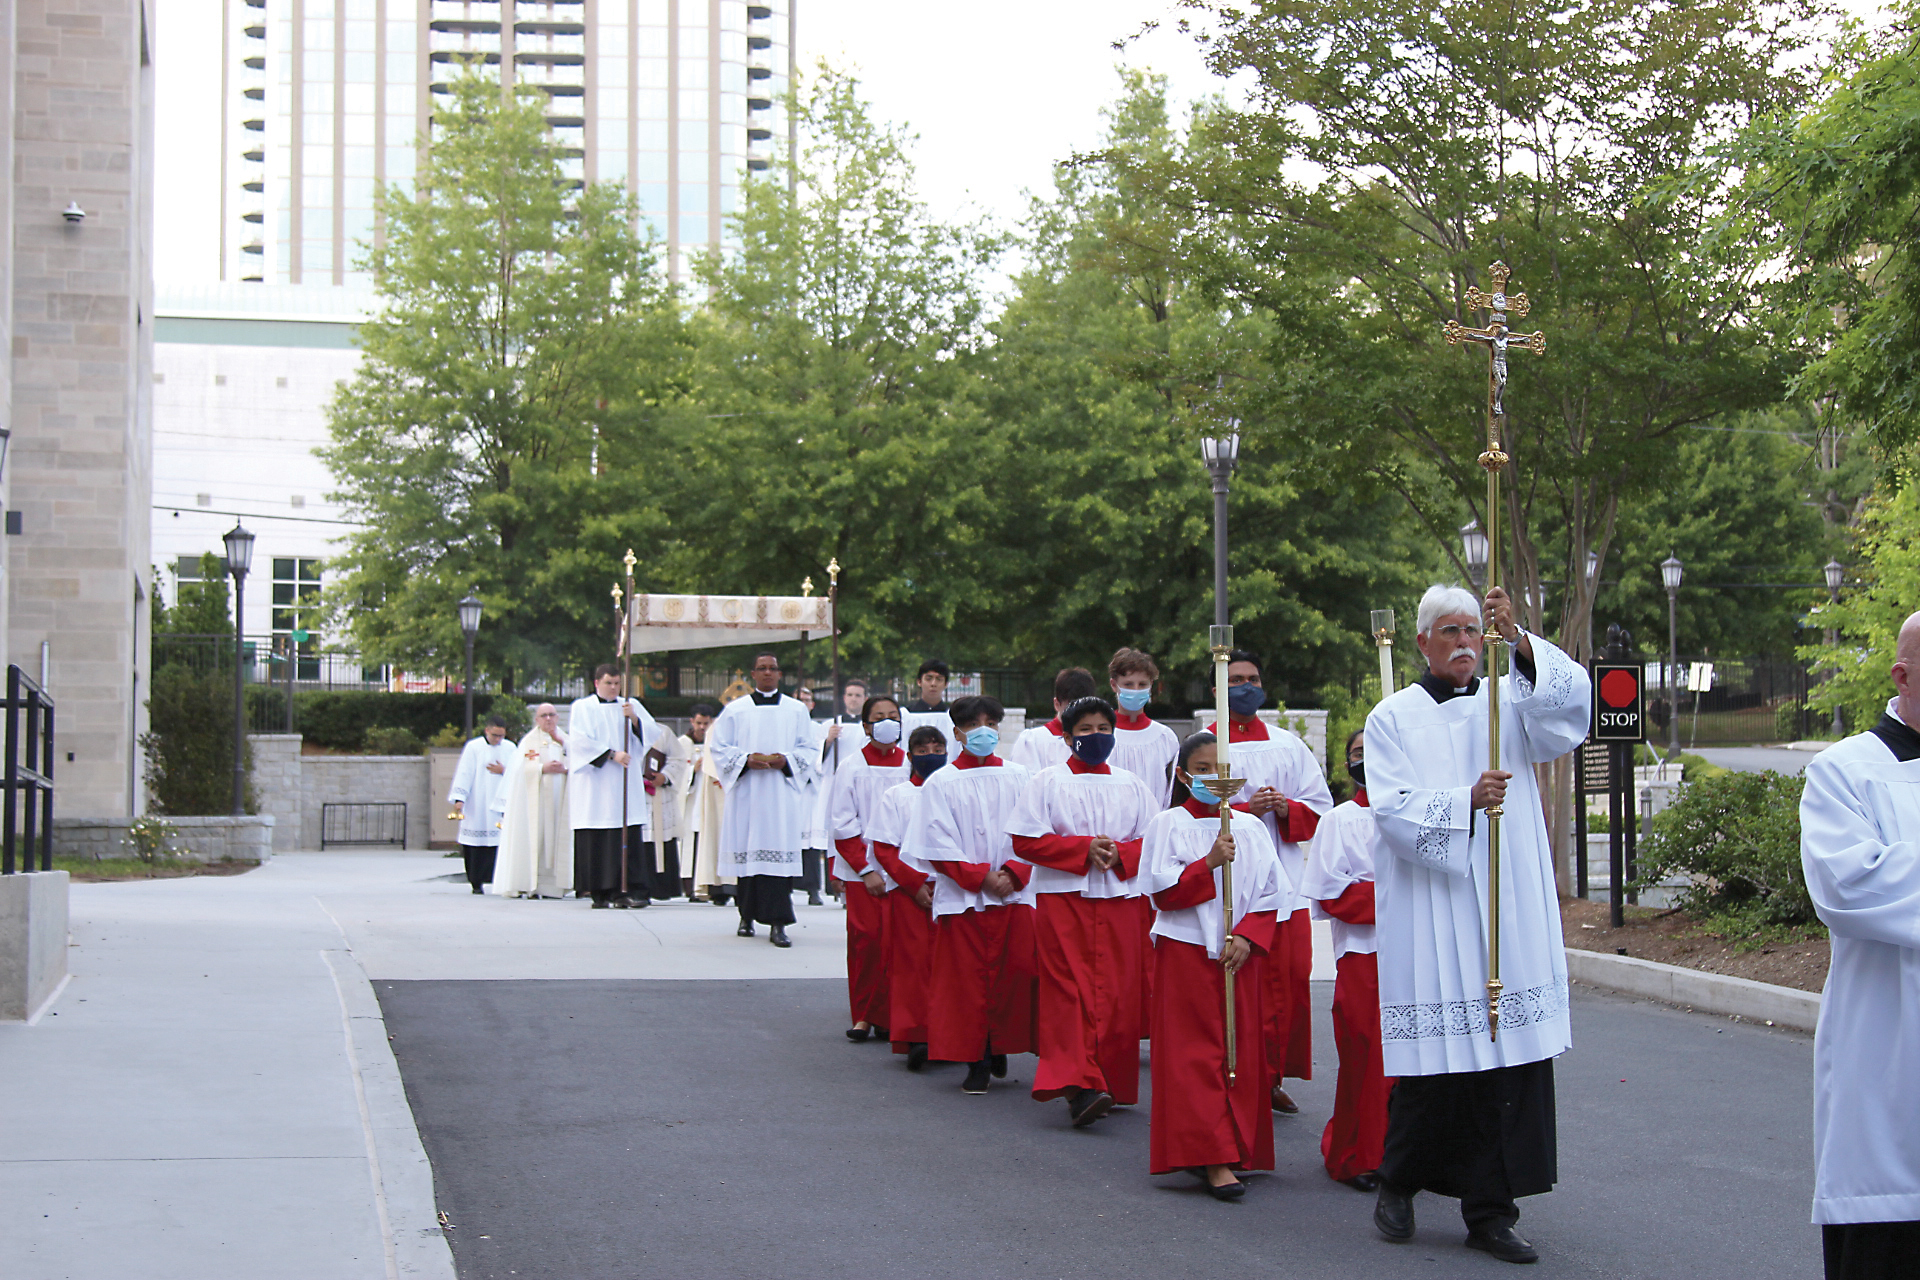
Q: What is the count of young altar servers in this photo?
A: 9